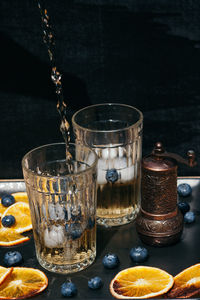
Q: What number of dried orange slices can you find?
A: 7